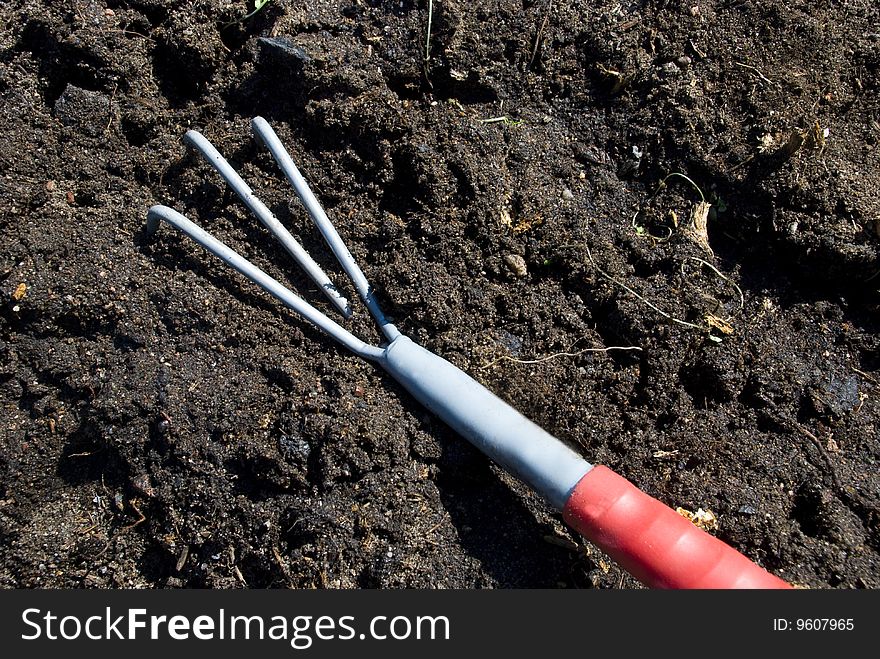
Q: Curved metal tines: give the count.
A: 3